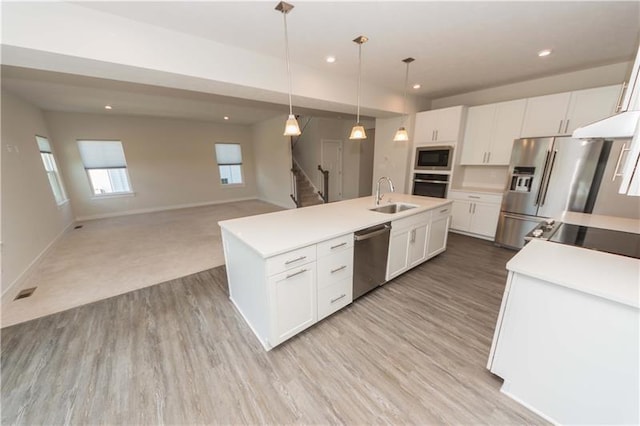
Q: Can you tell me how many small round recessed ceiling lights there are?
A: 5